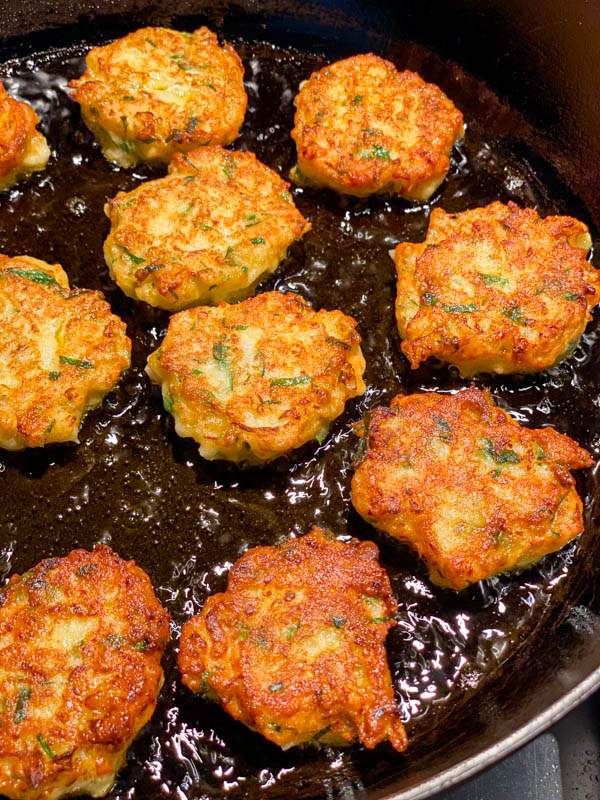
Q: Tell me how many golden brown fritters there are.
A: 10